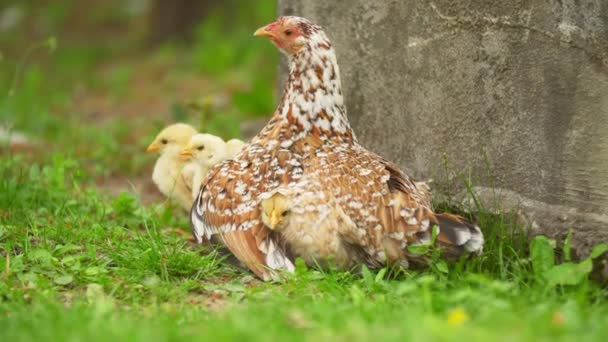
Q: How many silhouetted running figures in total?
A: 0